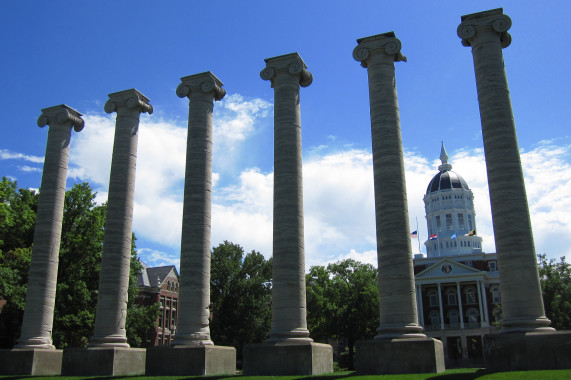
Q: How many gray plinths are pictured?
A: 6